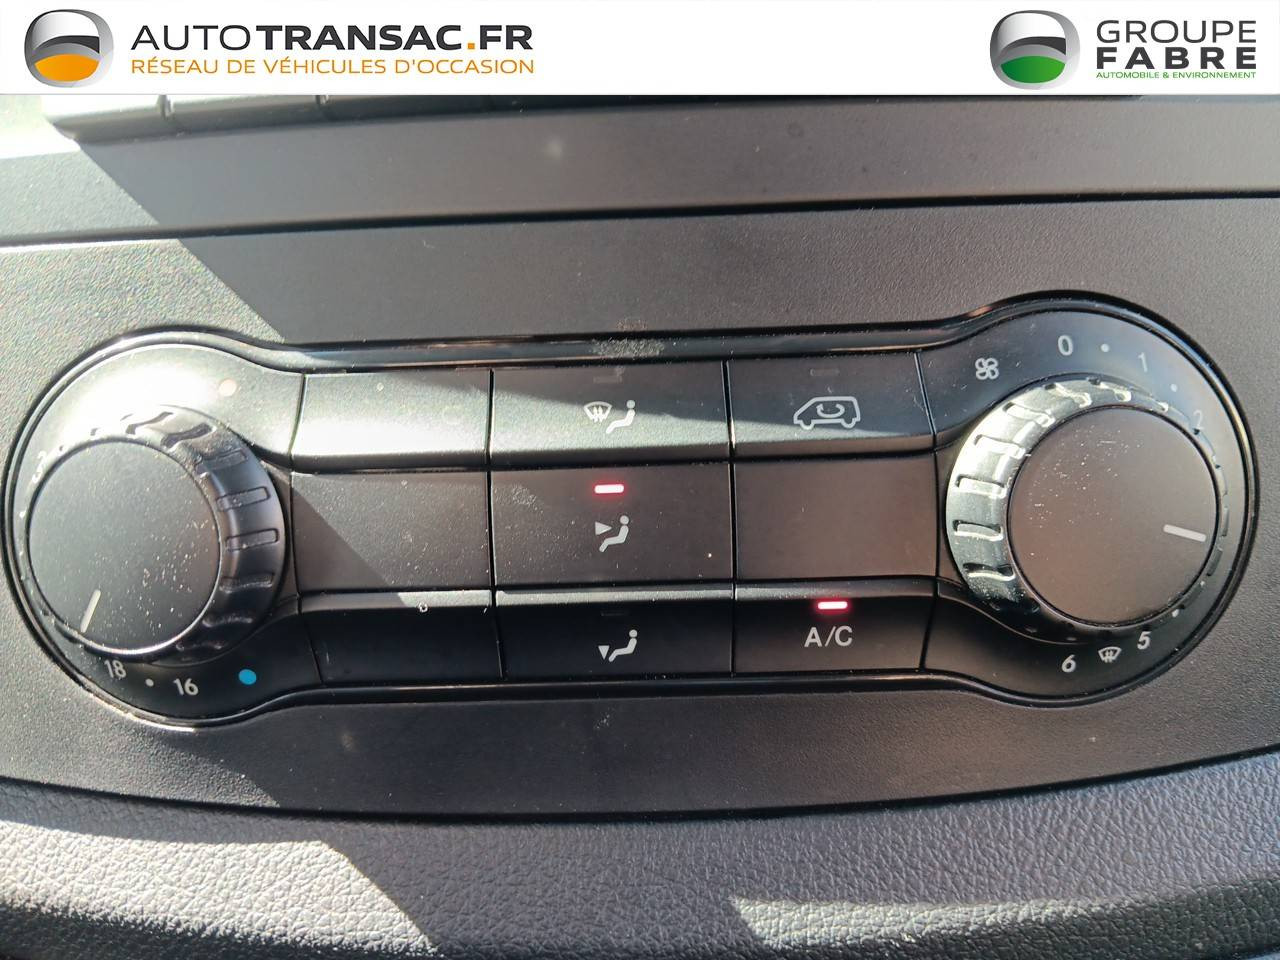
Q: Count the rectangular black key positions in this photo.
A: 9